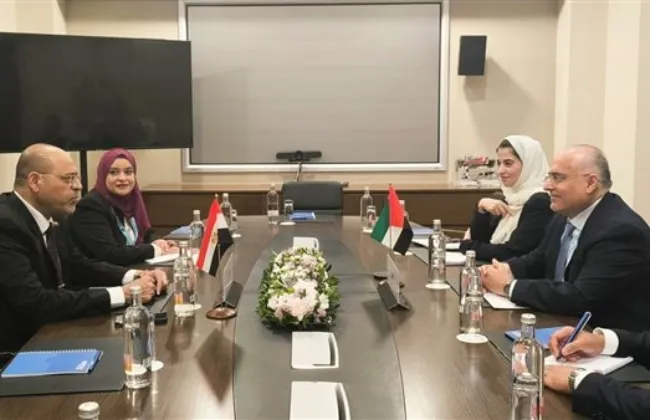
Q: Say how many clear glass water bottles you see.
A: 11